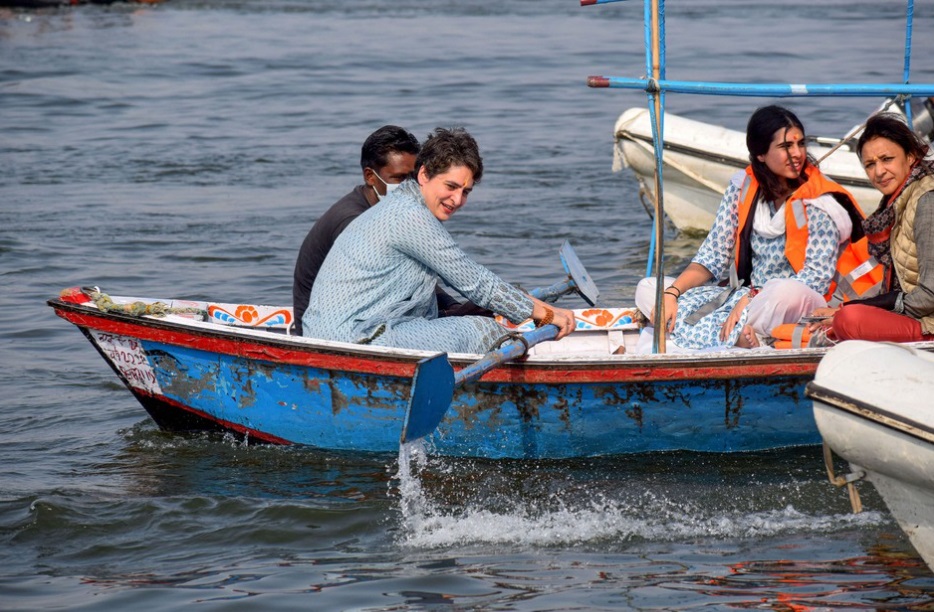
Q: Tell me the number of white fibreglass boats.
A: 2